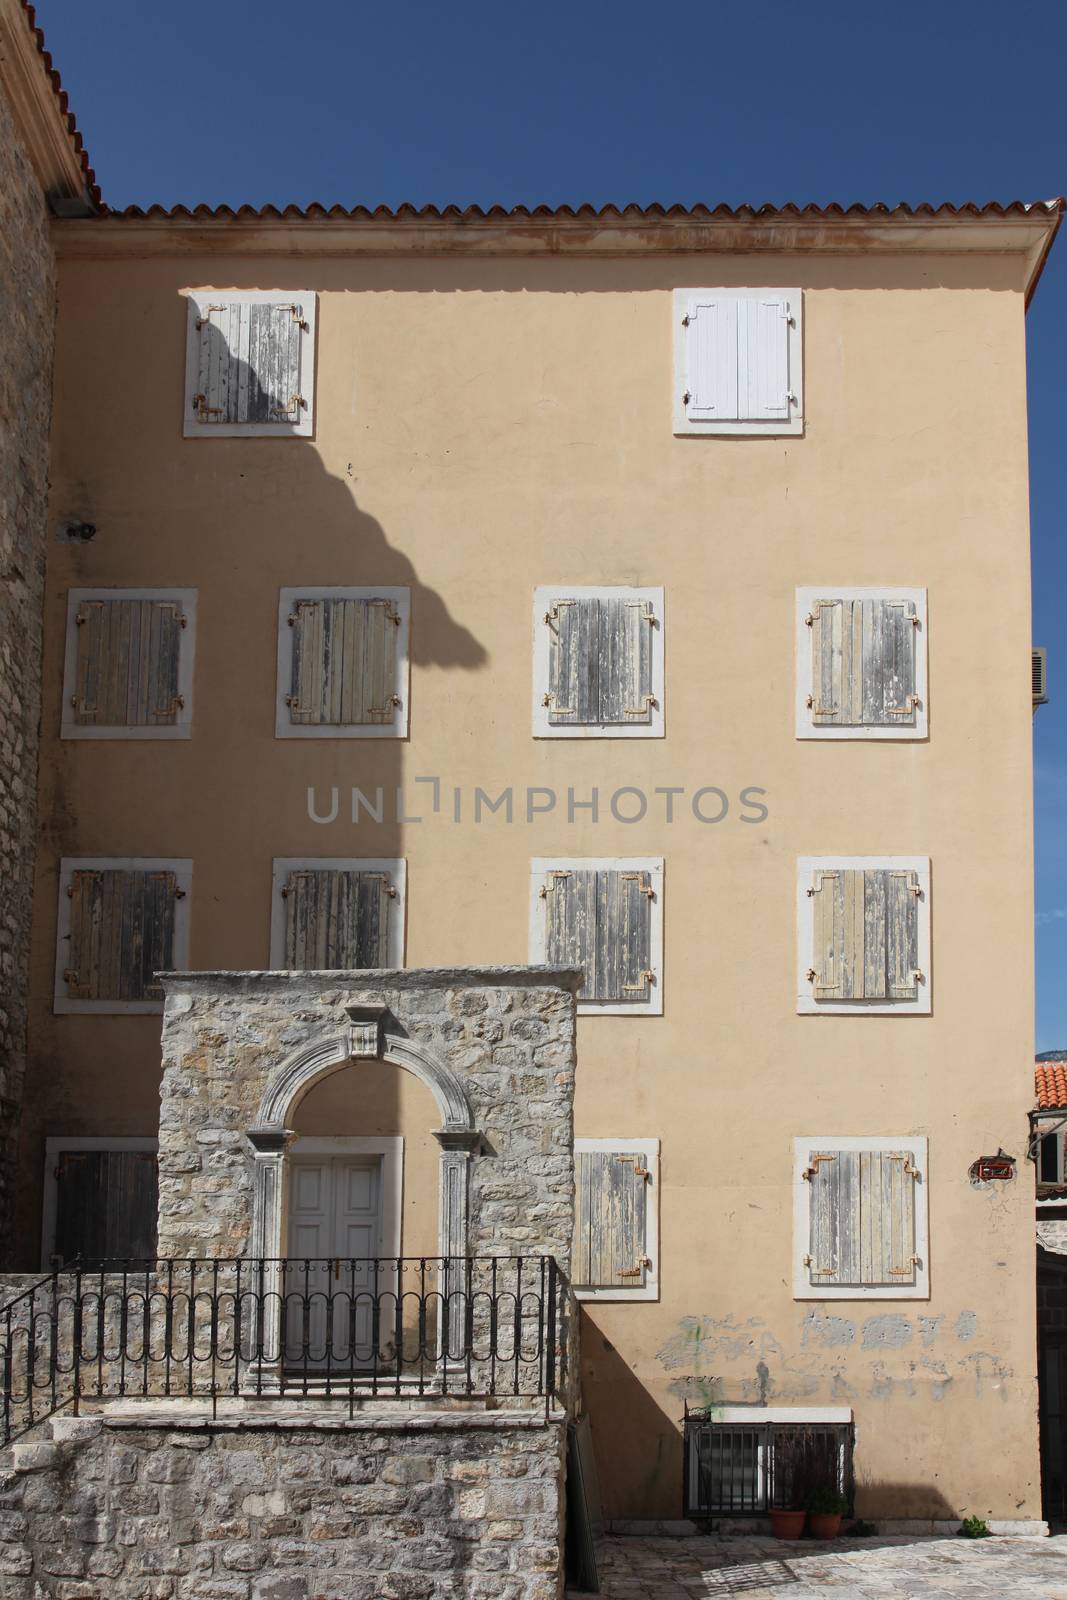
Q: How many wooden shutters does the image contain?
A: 13